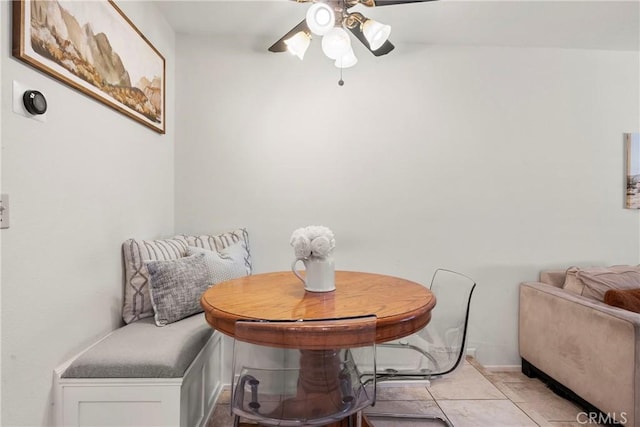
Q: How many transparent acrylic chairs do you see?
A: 2